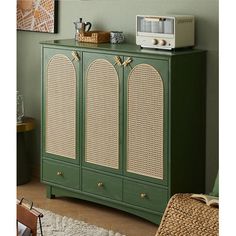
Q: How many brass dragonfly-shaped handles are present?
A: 3